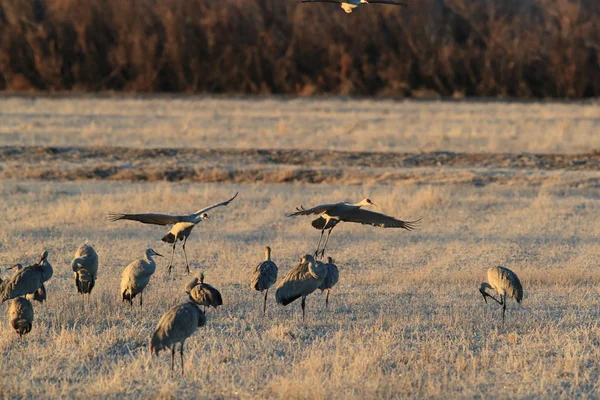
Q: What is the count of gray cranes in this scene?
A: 13